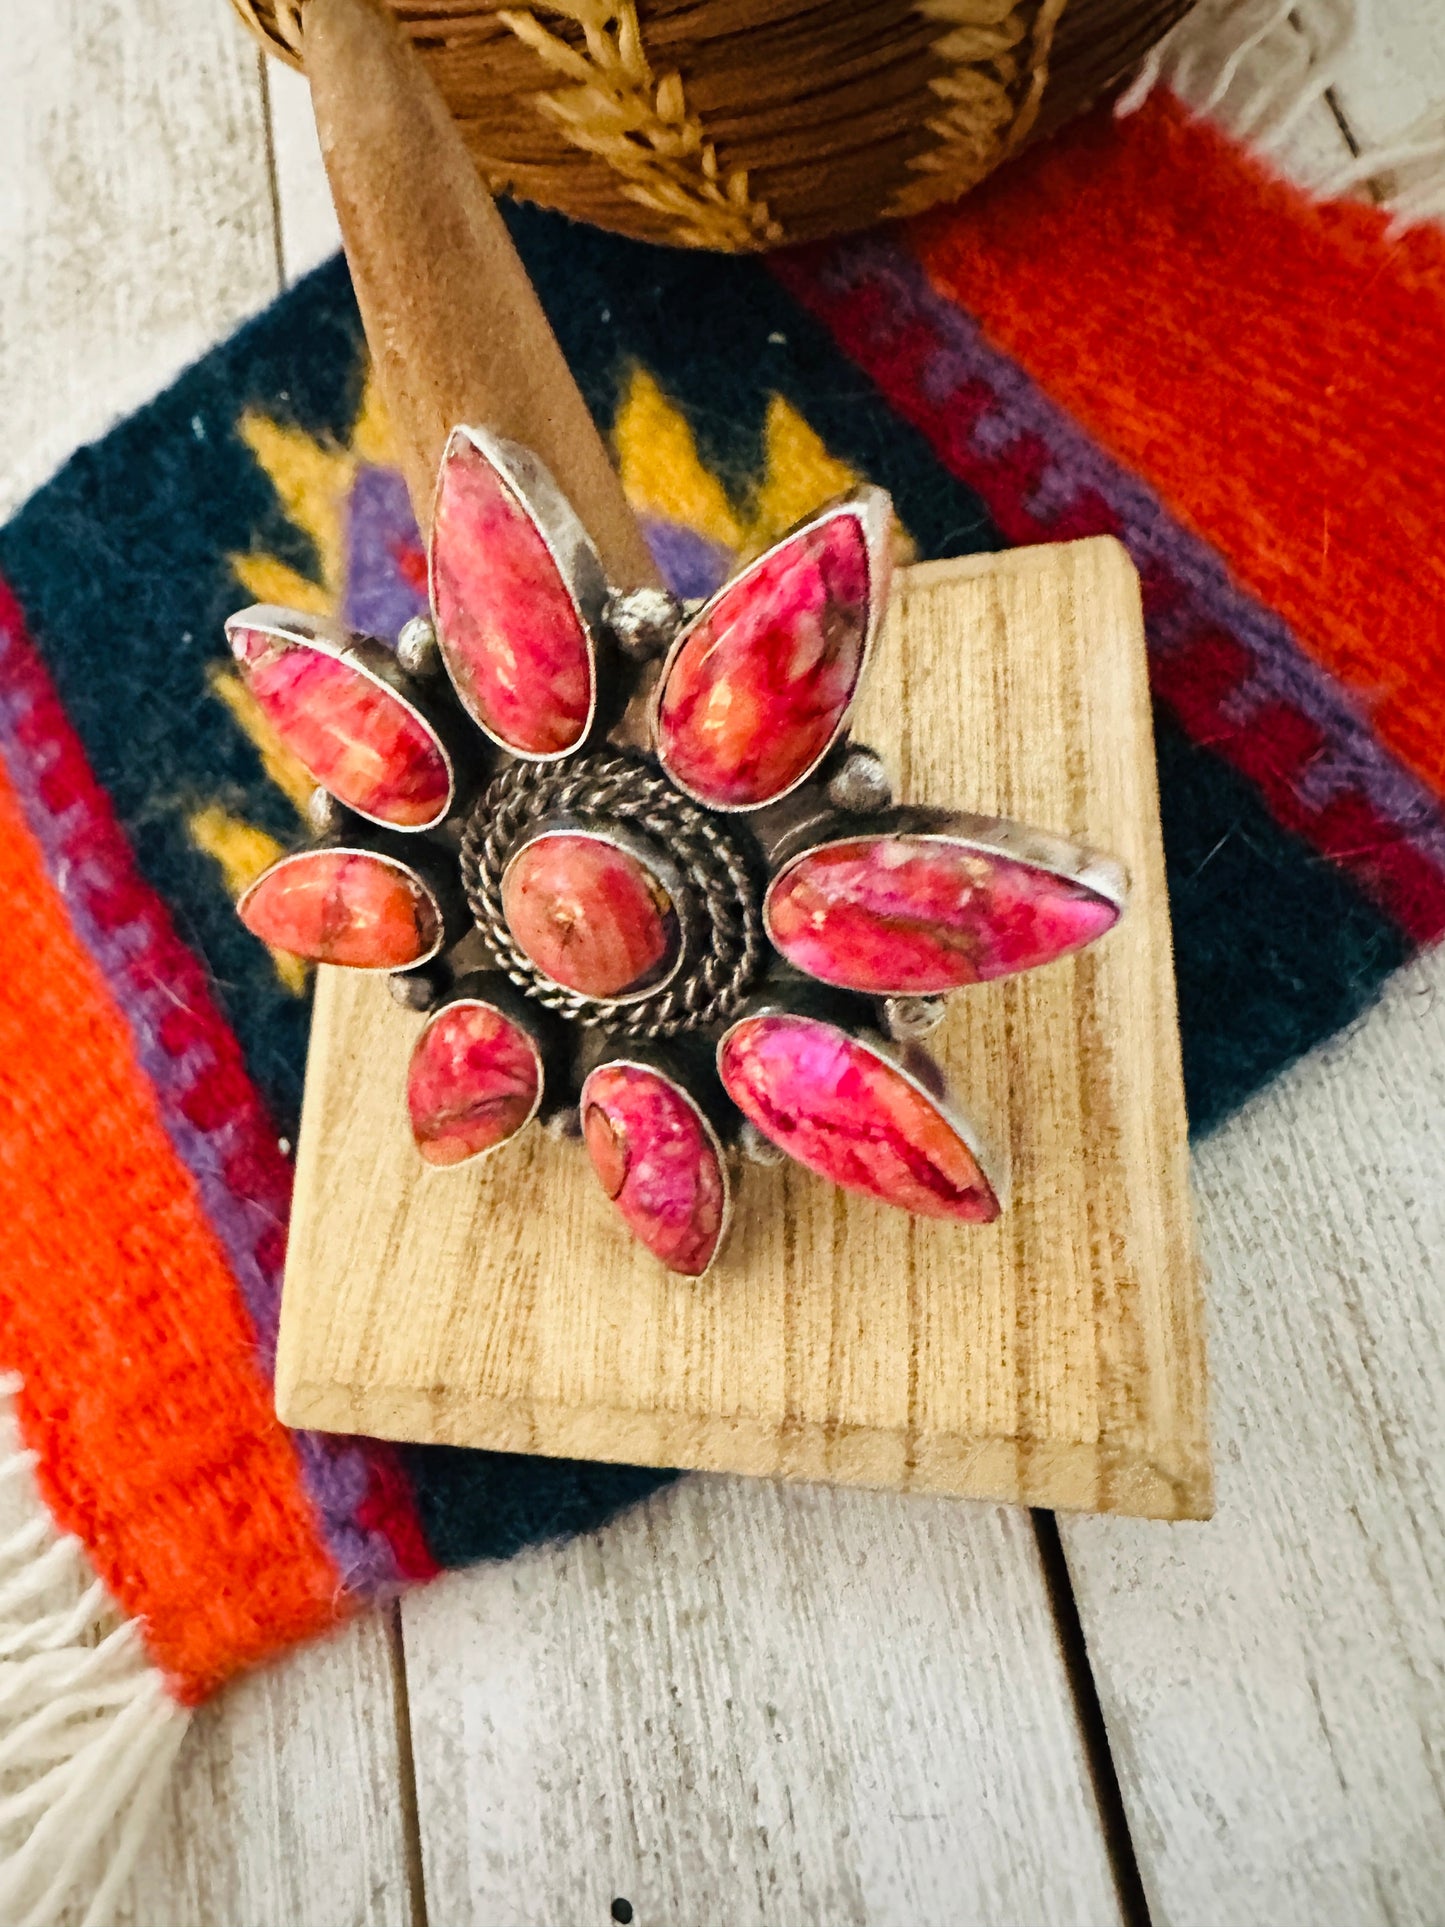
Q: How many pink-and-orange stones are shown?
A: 9